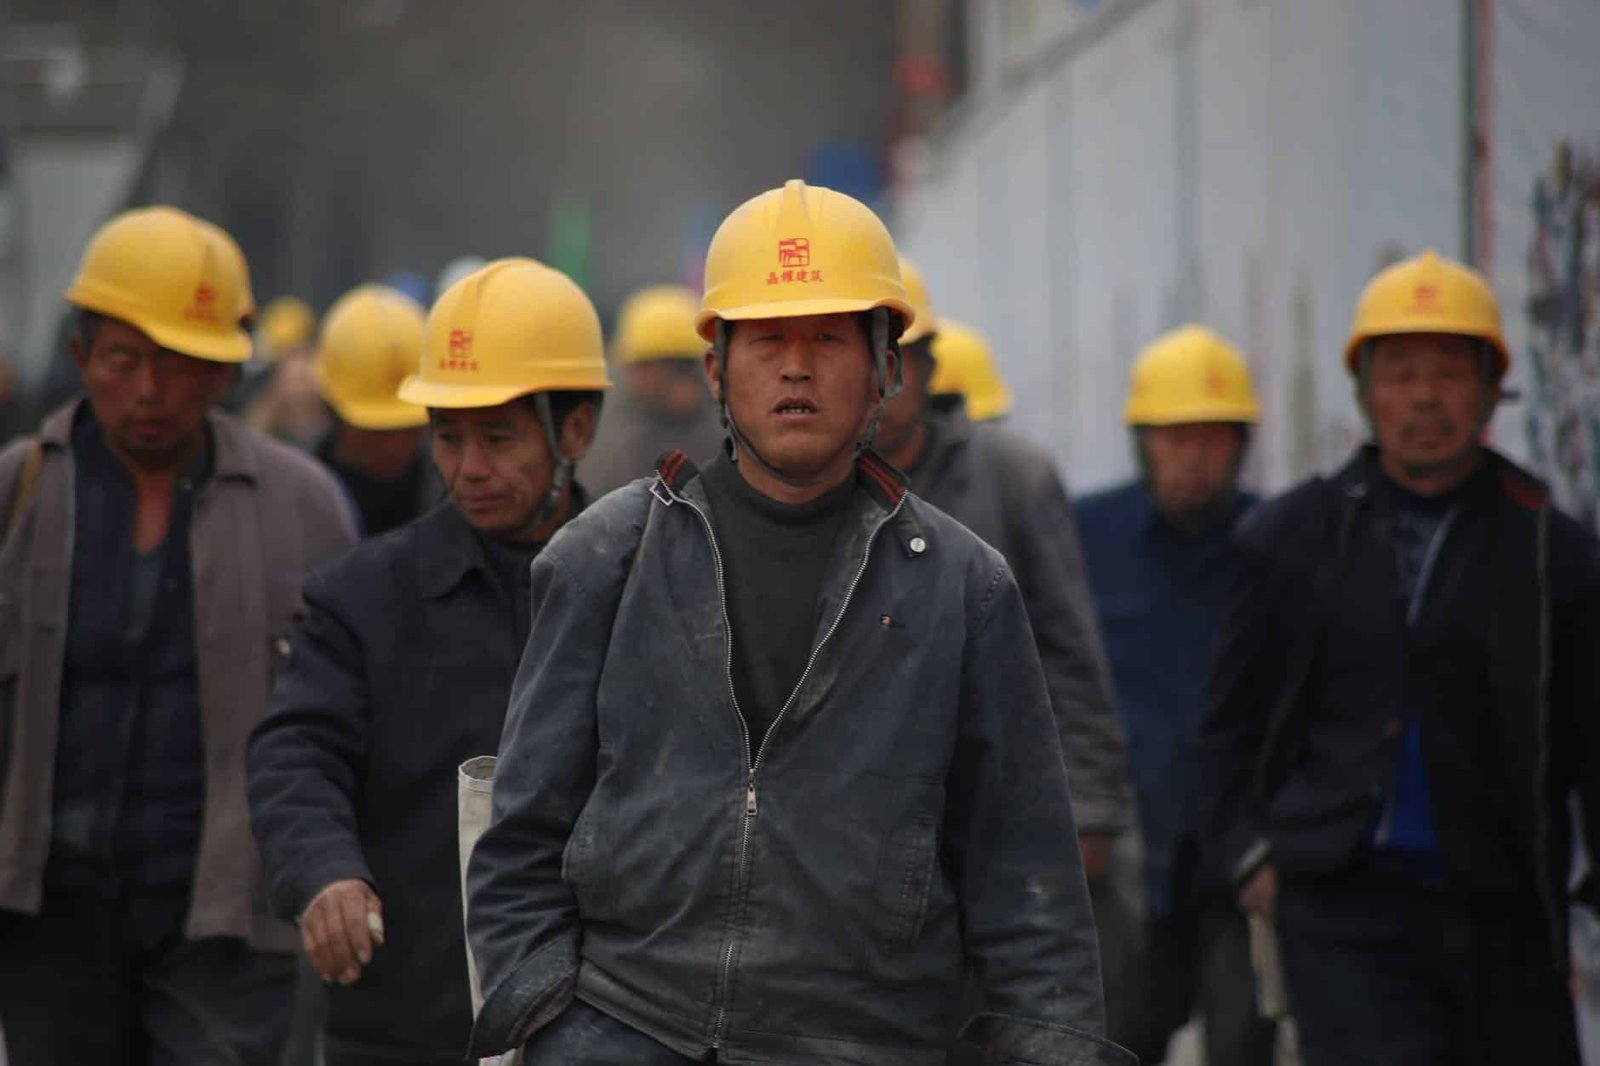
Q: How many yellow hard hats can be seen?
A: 10